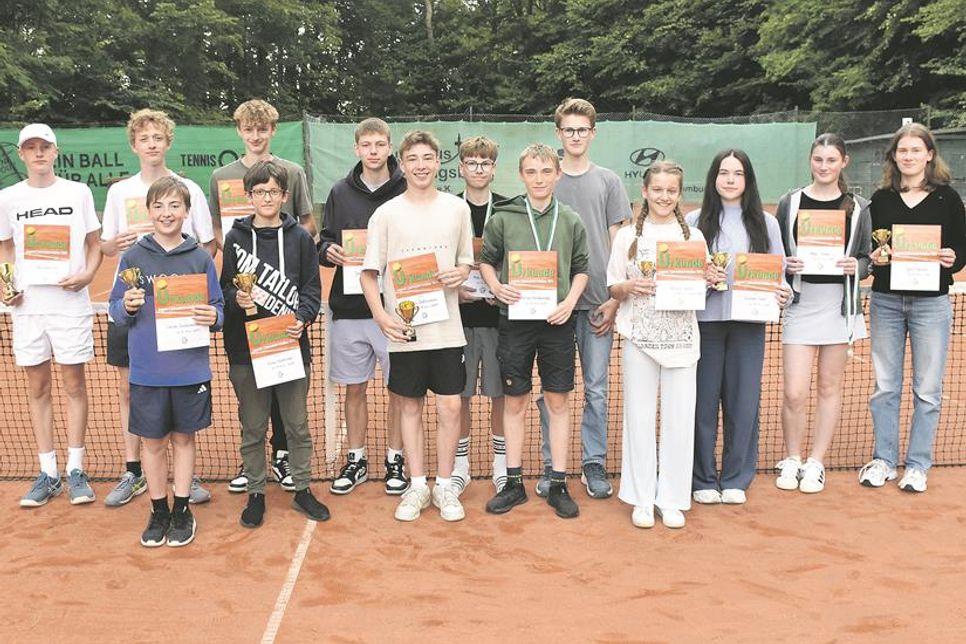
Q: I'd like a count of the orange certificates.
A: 13